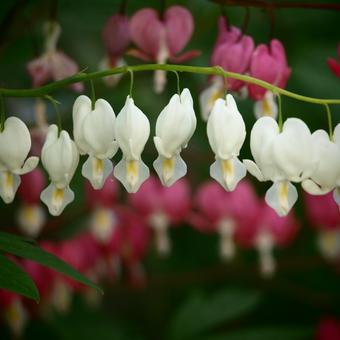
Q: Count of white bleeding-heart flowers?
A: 8